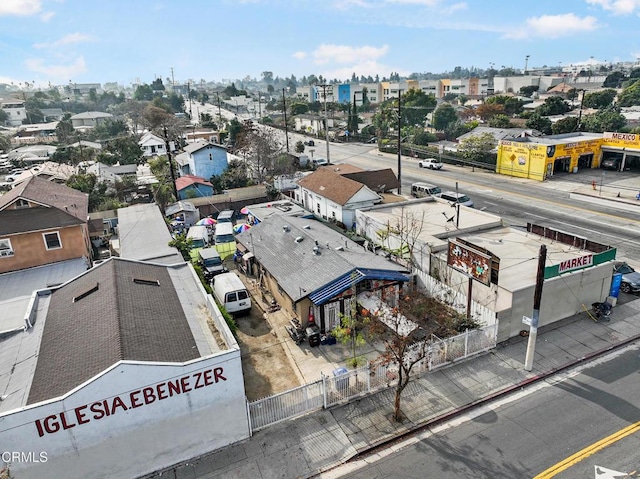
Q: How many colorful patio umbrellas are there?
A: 3